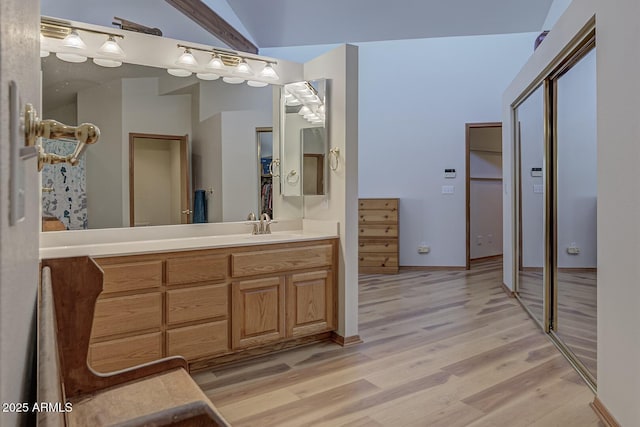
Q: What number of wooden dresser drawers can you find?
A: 5